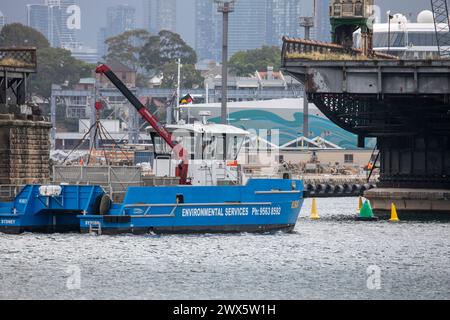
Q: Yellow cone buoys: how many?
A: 3